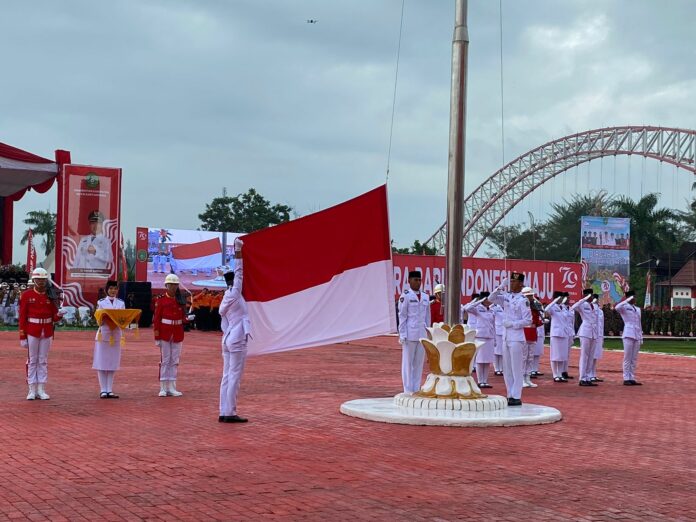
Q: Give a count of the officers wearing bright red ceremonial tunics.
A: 4